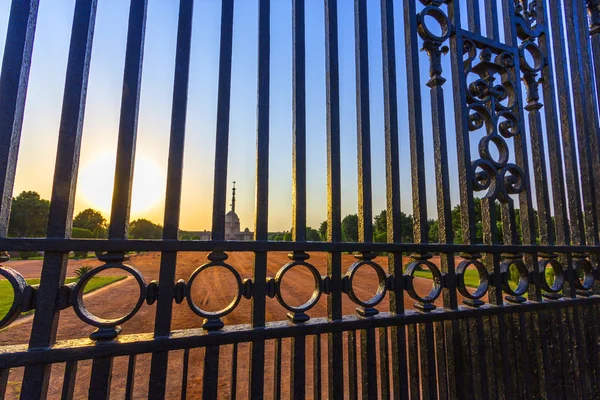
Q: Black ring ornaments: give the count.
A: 13